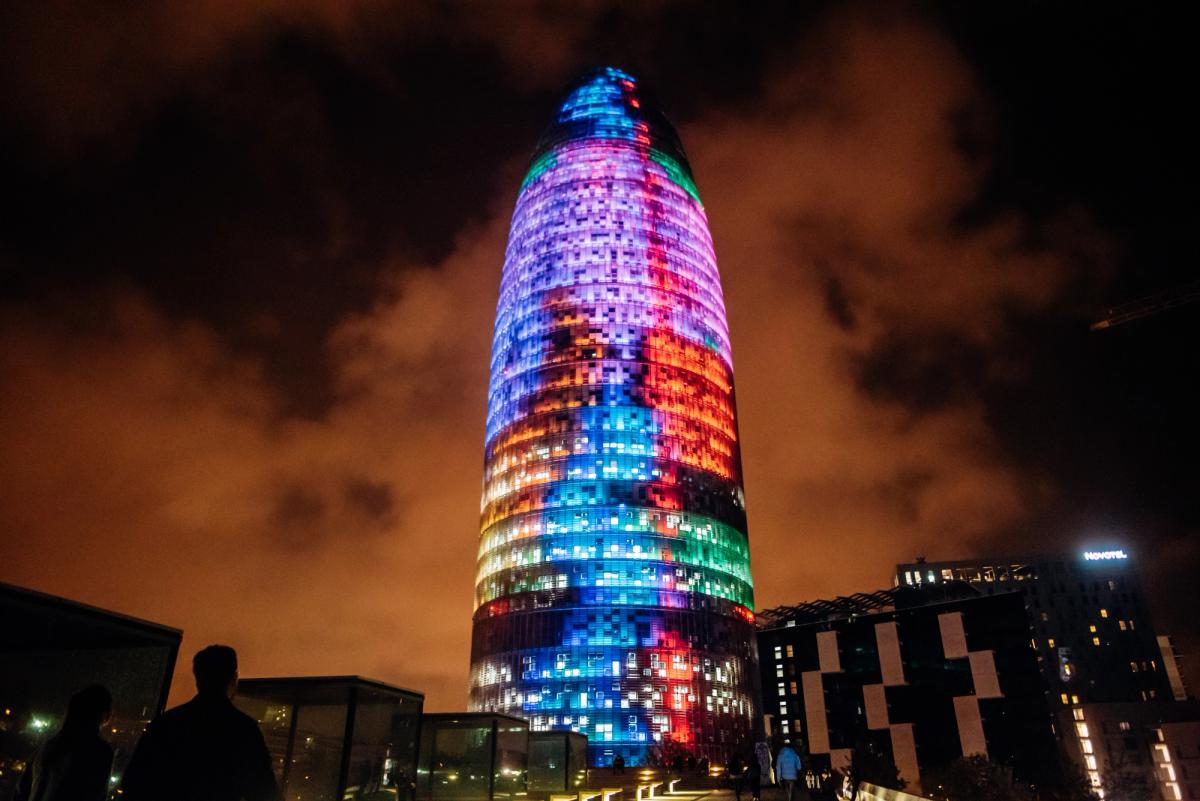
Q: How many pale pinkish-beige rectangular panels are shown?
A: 9